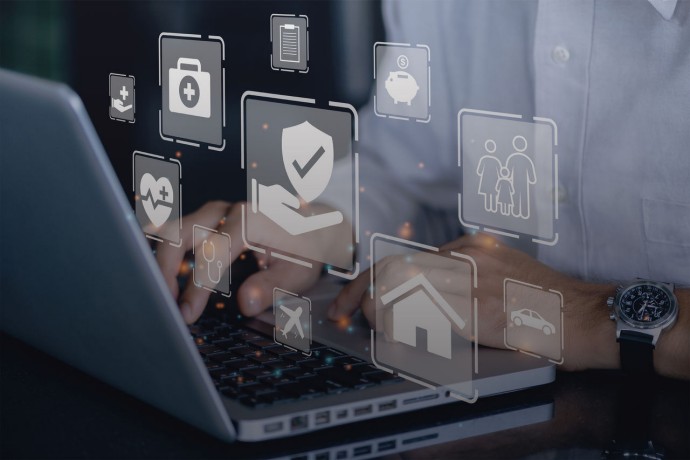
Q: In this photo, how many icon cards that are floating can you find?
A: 11